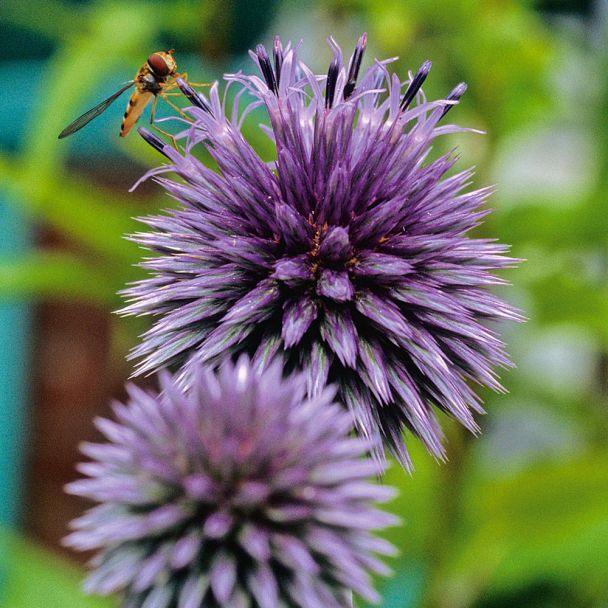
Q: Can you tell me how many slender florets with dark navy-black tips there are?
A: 8